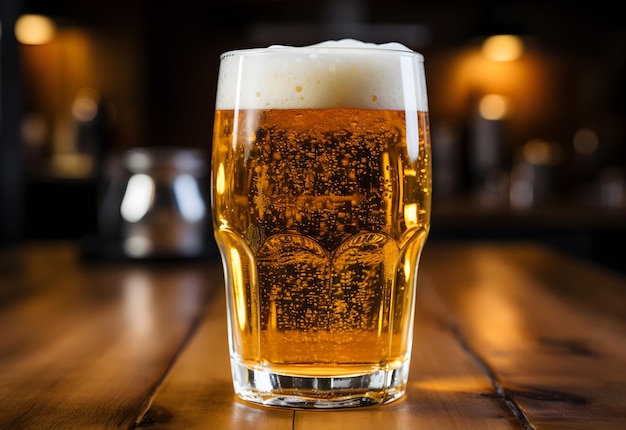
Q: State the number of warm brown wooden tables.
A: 1